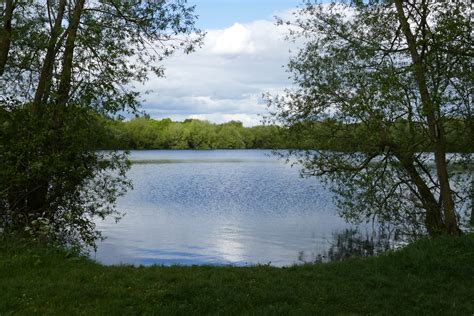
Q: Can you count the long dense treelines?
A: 1